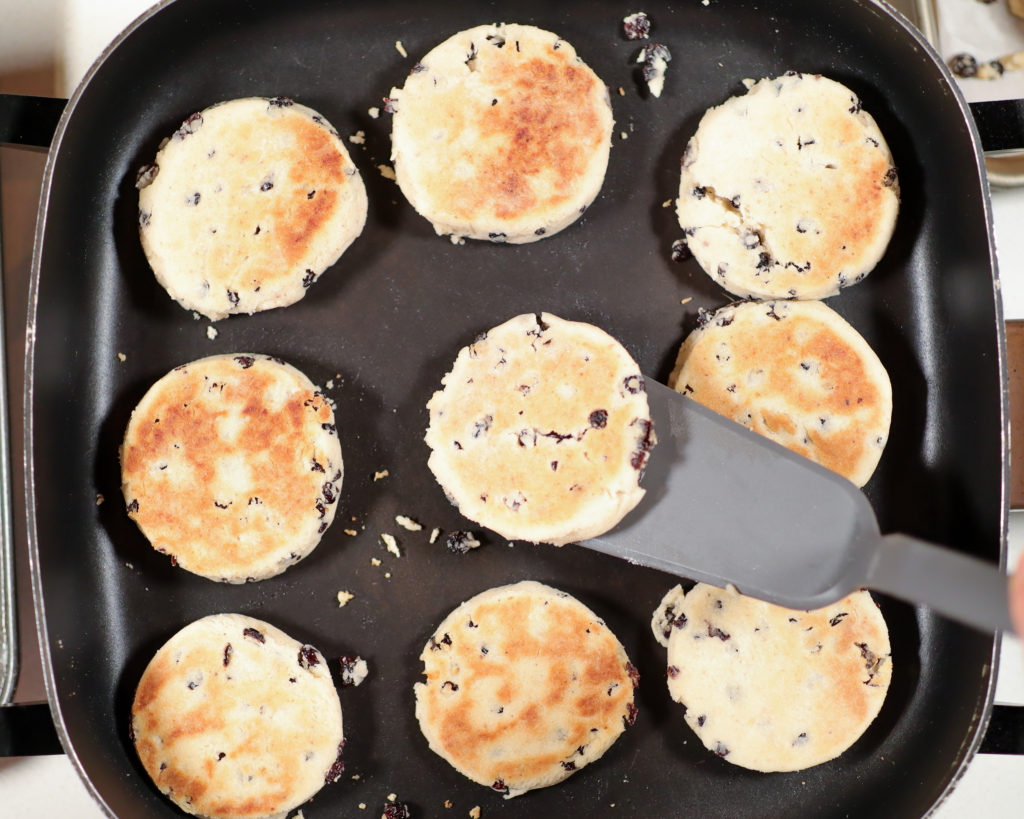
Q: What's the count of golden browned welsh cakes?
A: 9